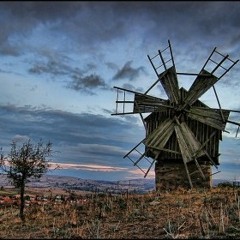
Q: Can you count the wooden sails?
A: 6